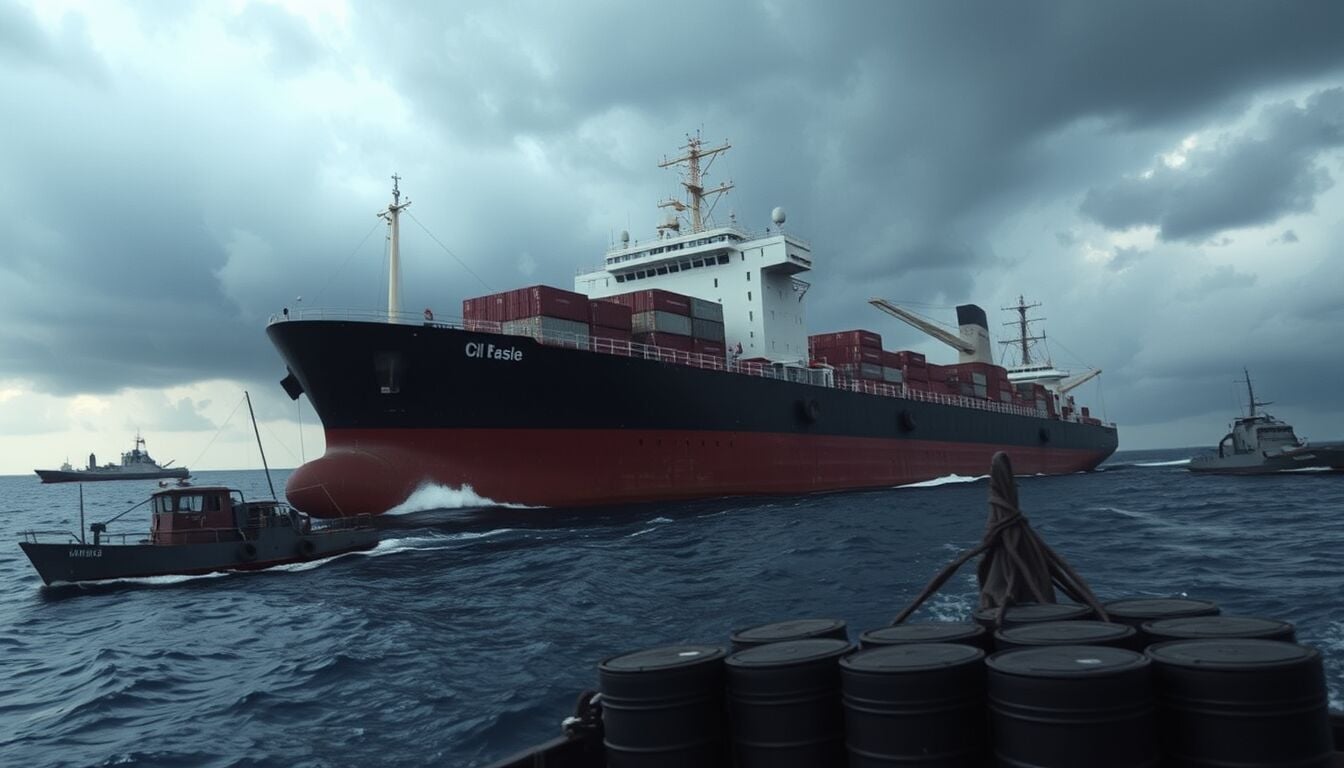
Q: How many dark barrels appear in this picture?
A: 11